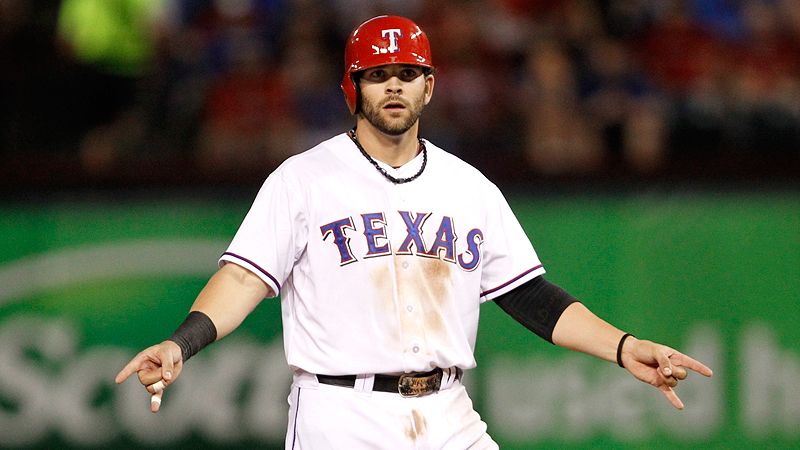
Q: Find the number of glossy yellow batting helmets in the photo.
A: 0